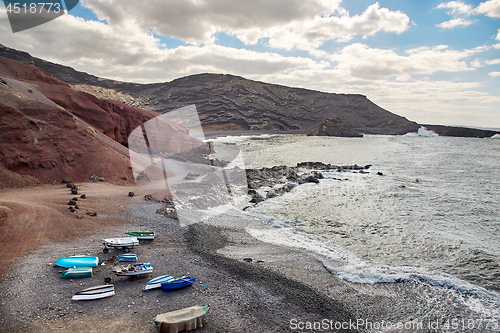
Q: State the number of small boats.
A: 10